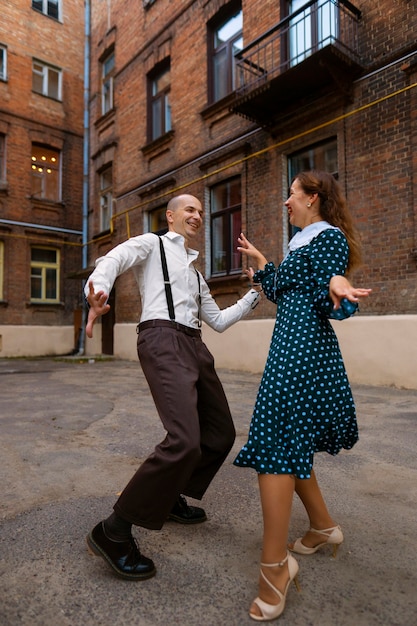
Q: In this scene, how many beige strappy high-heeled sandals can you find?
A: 2